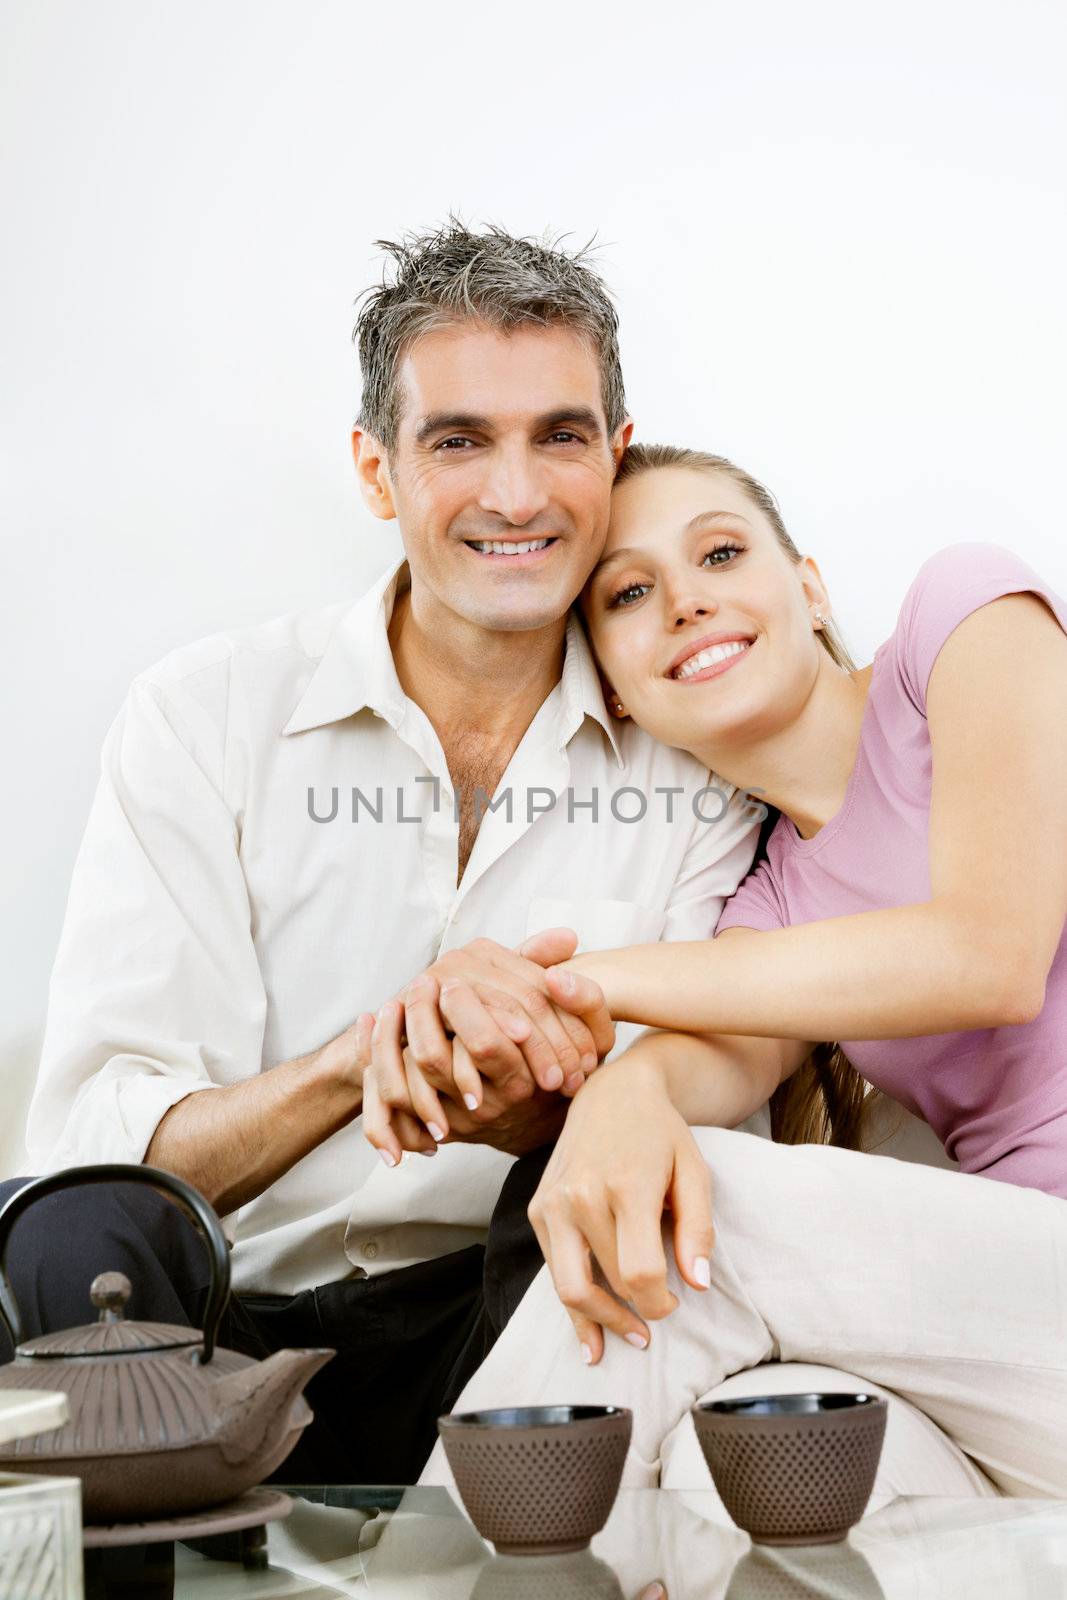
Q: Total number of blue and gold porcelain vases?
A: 0